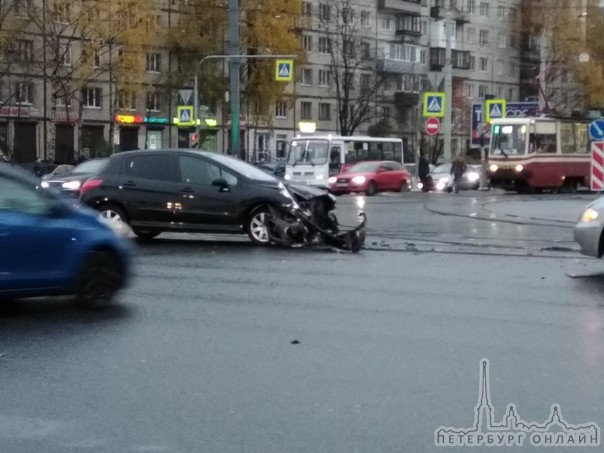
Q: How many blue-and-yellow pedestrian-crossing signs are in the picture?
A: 4